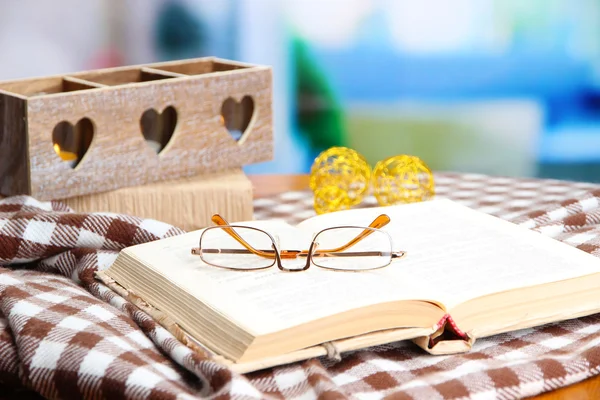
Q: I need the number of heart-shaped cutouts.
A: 3